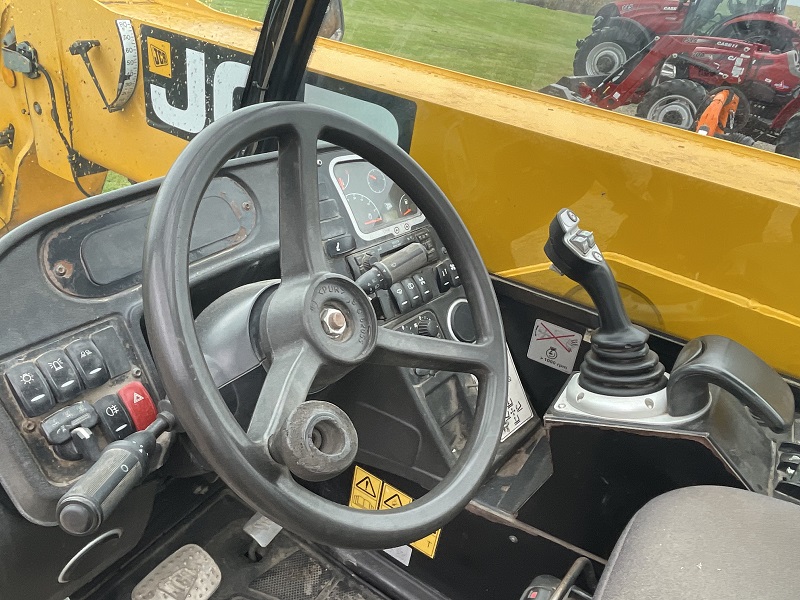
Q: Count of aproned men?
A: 0